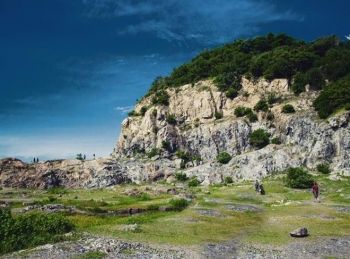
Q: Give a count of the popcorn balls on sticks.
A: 0